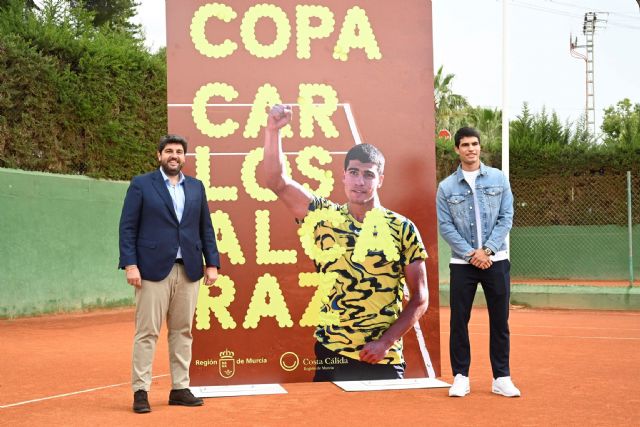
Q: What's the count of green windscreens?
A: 2